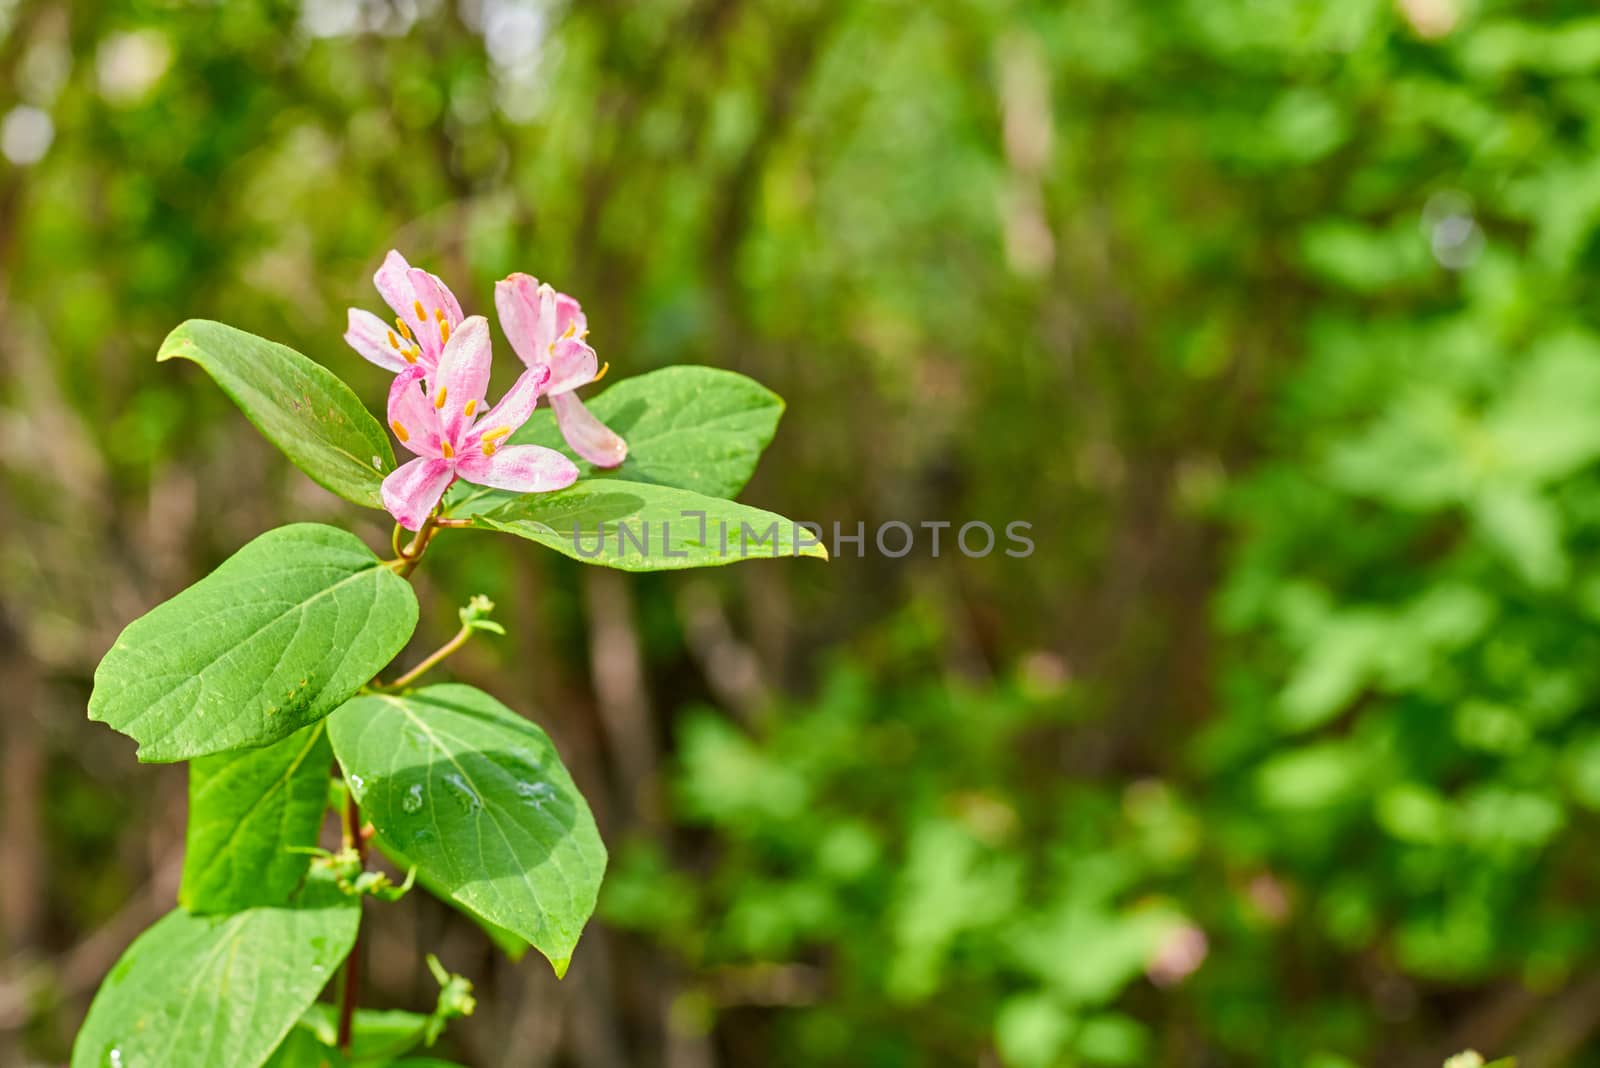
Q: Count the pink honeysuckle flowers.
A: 3